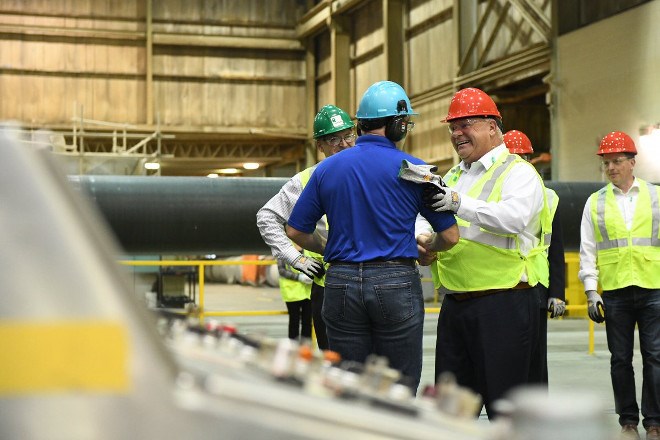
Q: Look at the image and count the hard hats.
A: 5